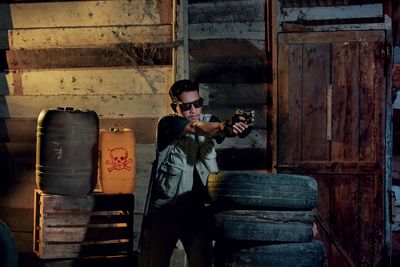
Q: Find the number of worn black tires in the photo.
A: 3